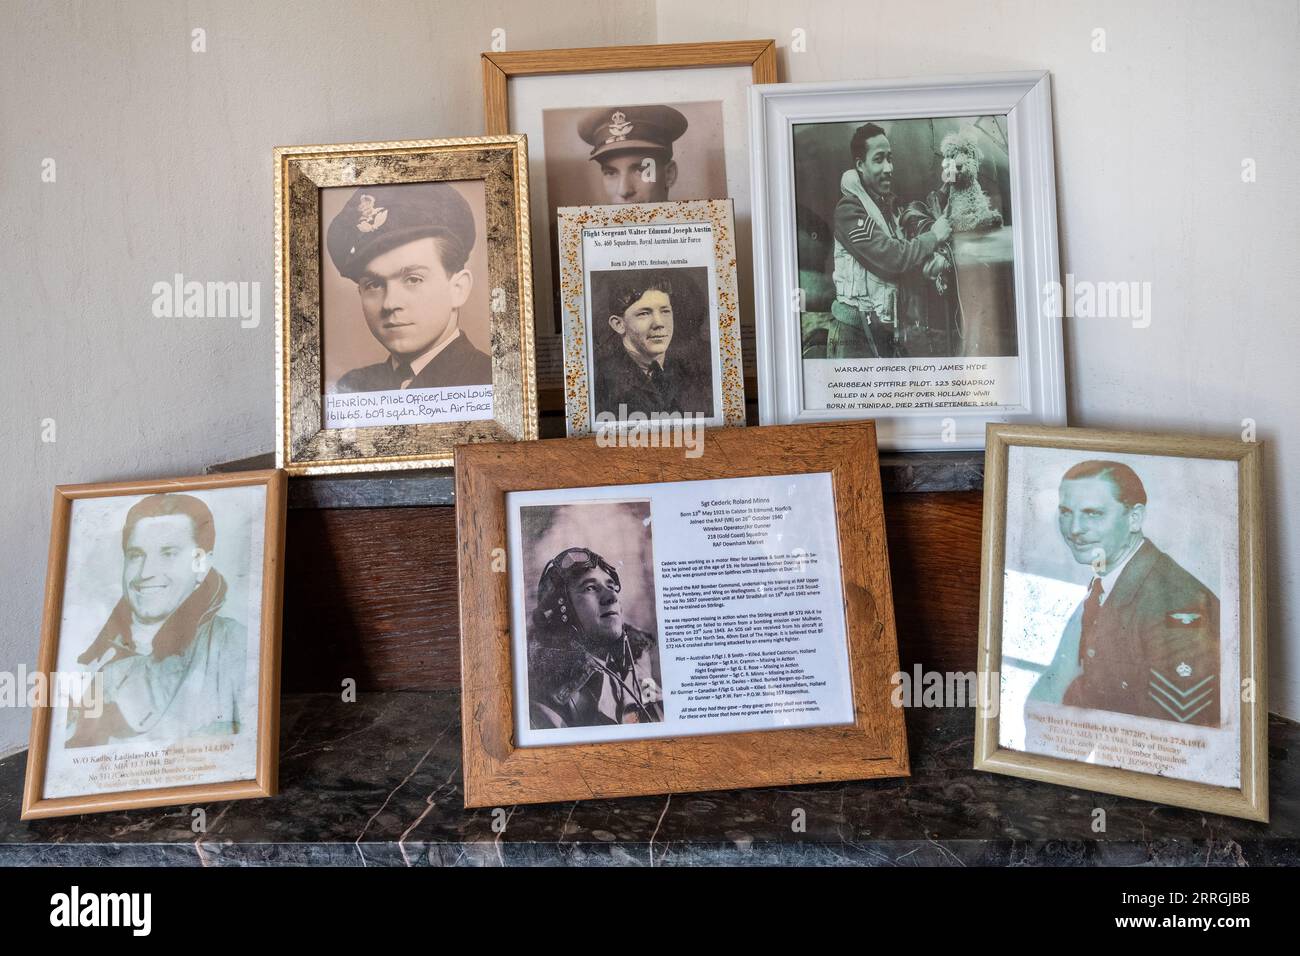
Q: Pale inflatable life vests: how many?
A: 1